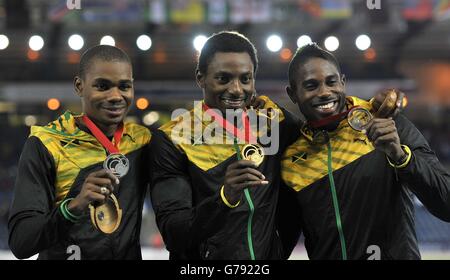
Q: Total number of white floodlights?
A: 10